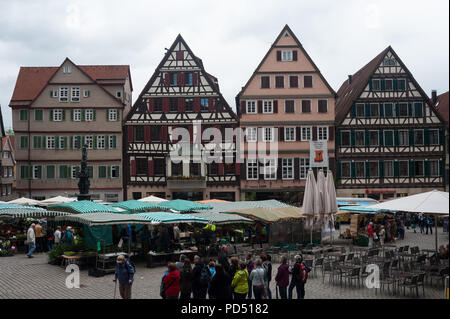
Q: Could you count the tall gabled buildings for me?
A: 4